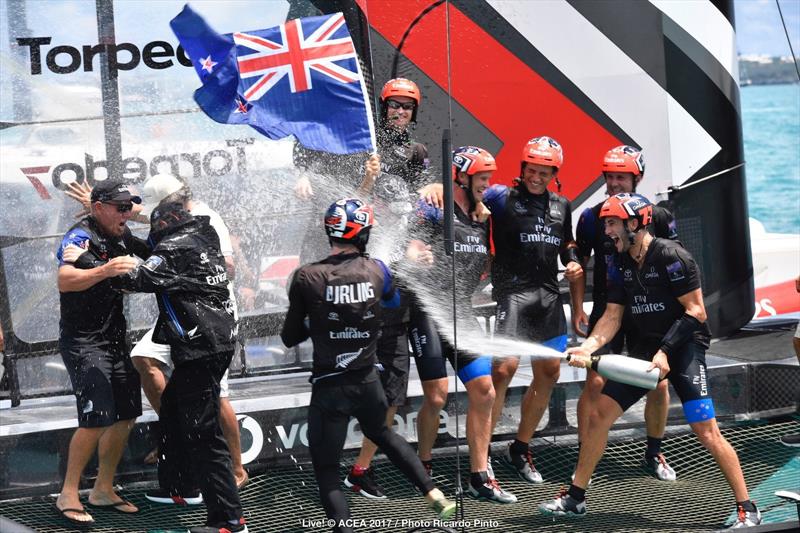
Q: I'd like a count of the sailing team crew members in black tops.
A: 8